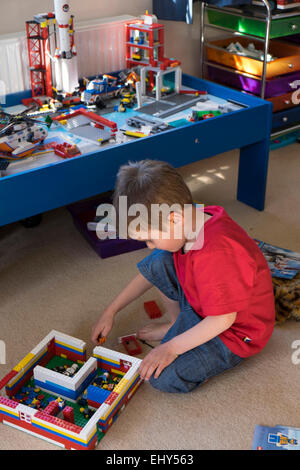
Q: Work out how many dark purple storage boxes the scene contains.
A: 2